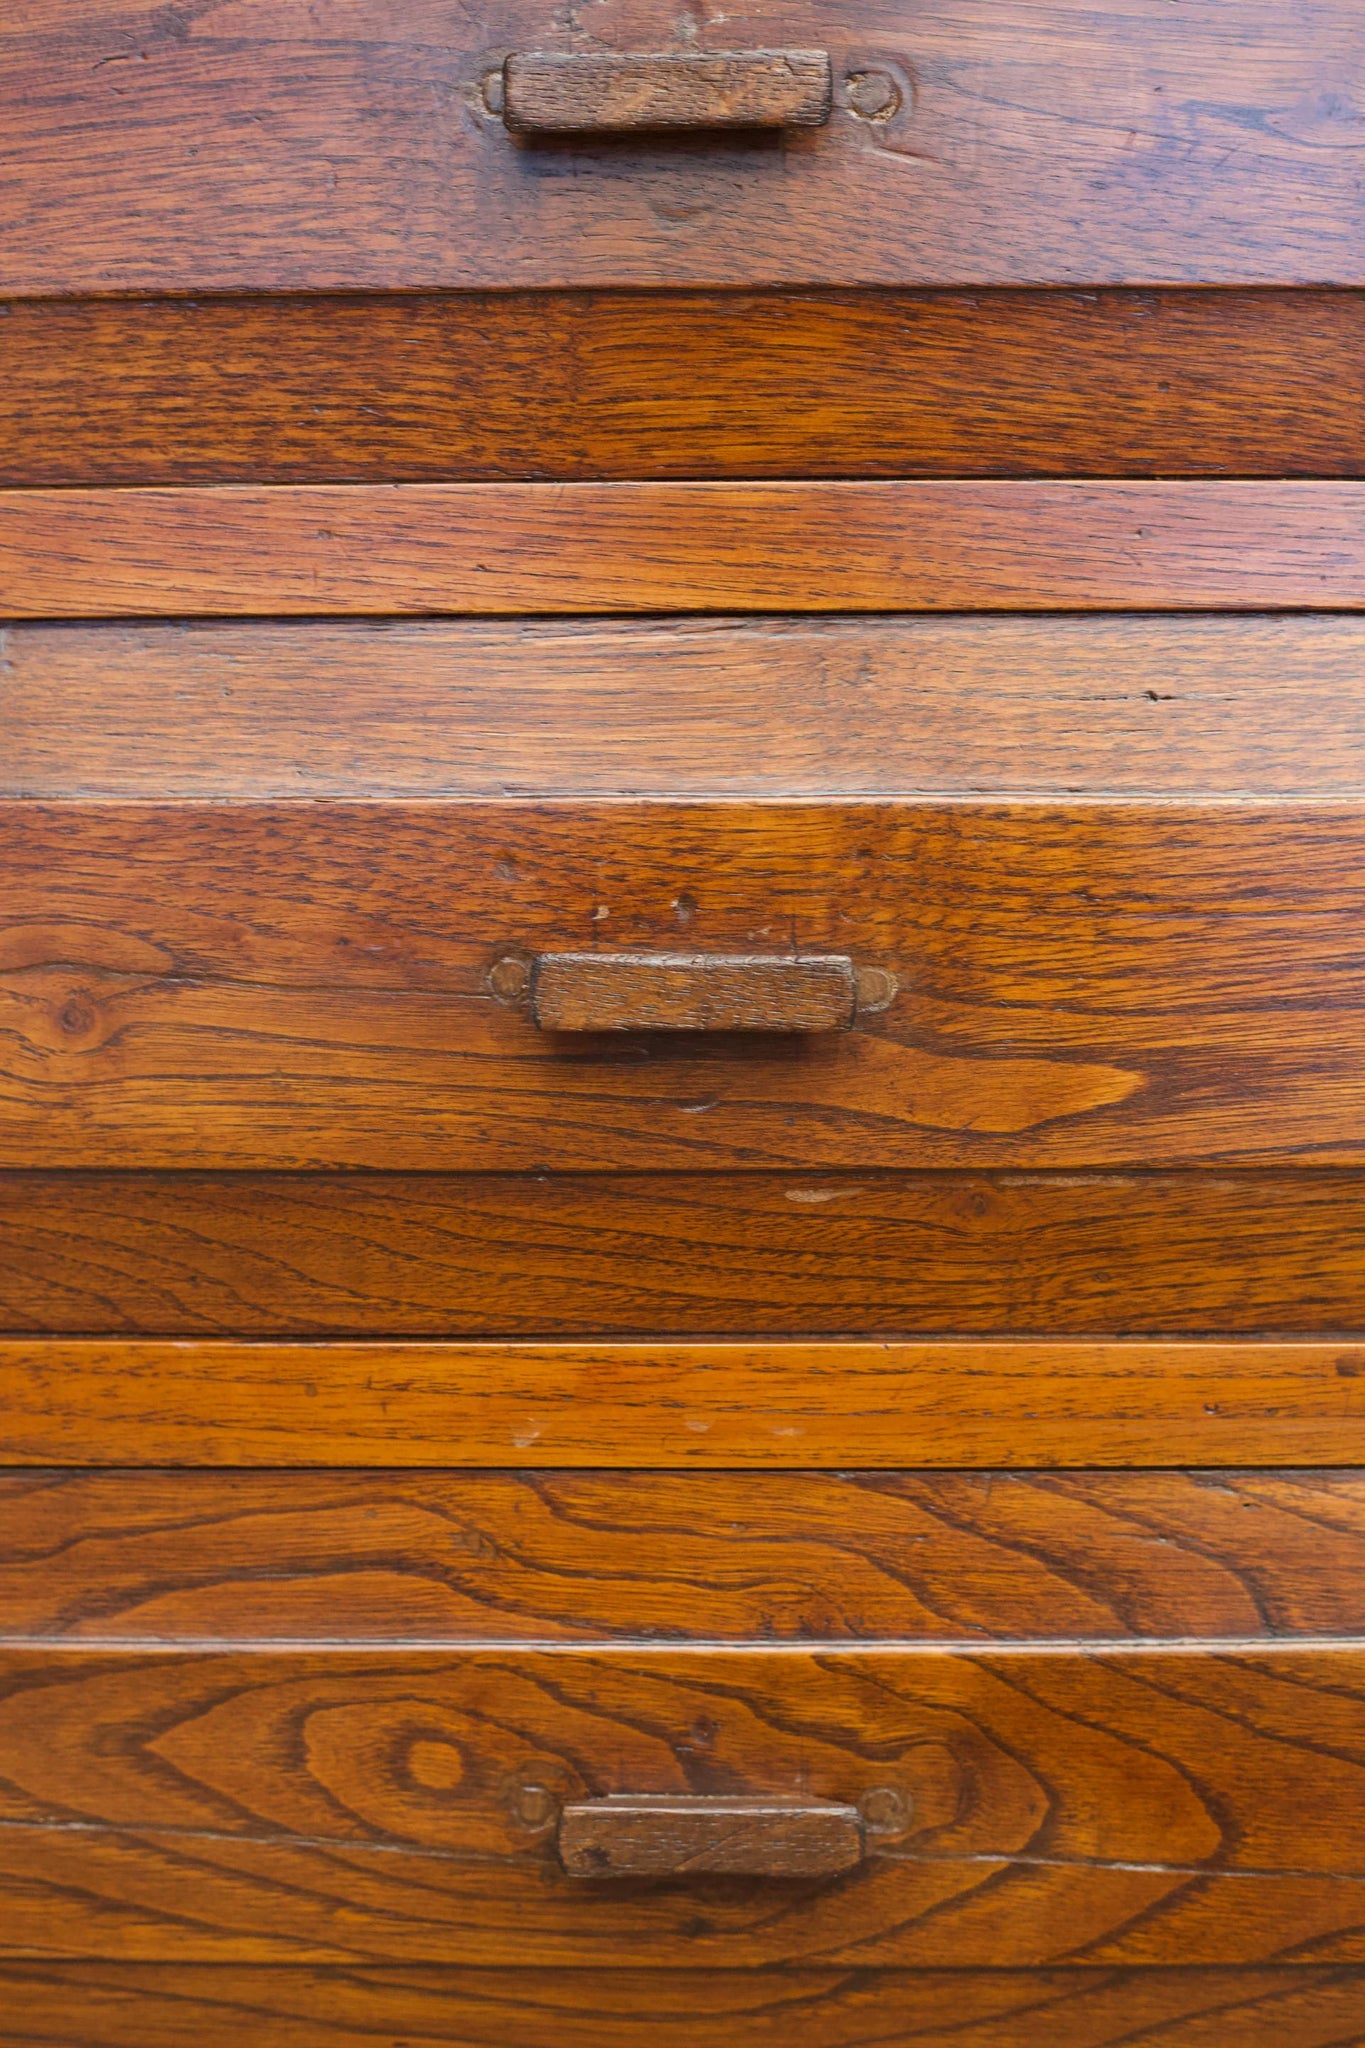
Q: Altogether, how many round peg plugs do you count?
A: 6